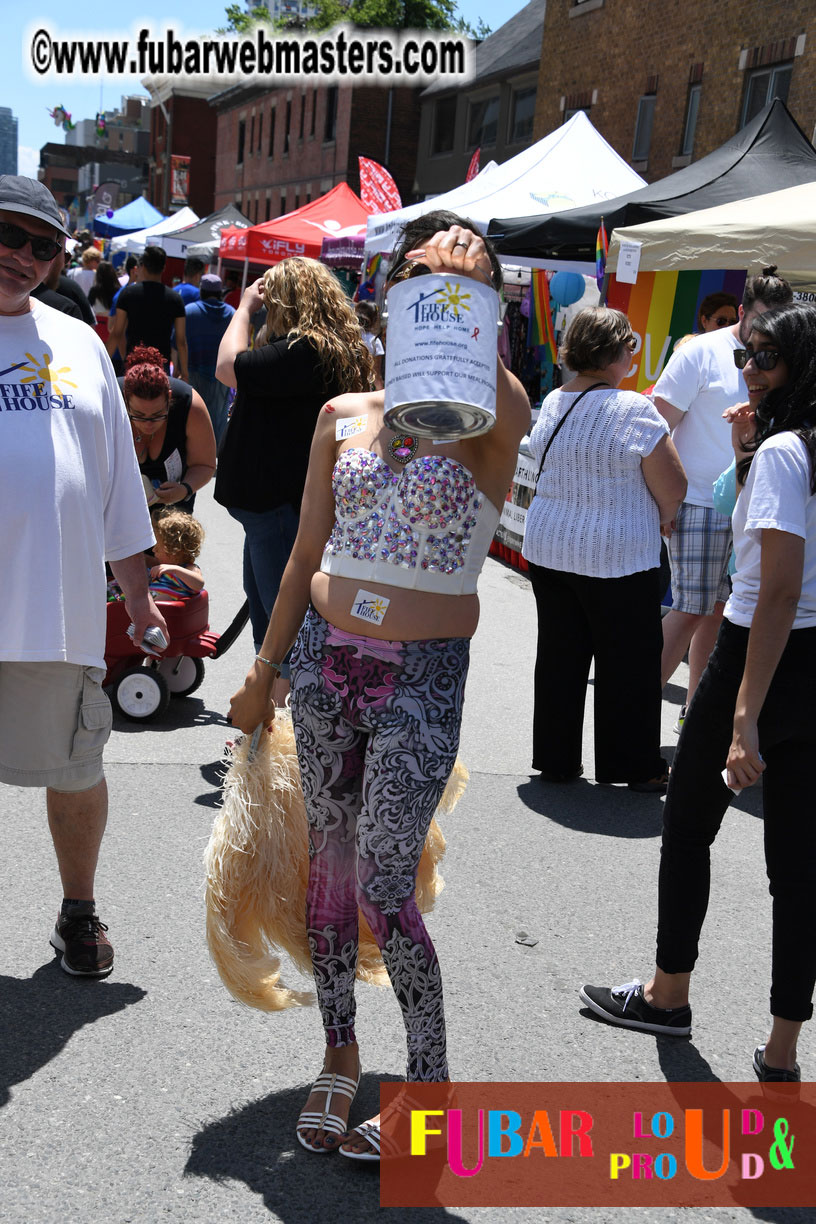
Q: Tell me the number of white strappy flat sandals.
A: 2